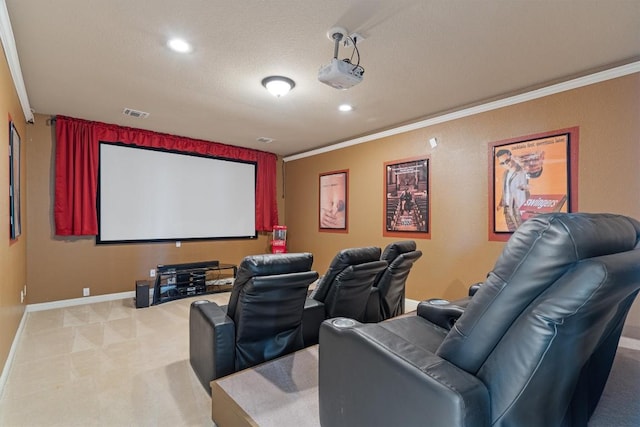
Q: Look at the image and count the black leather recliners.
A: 5